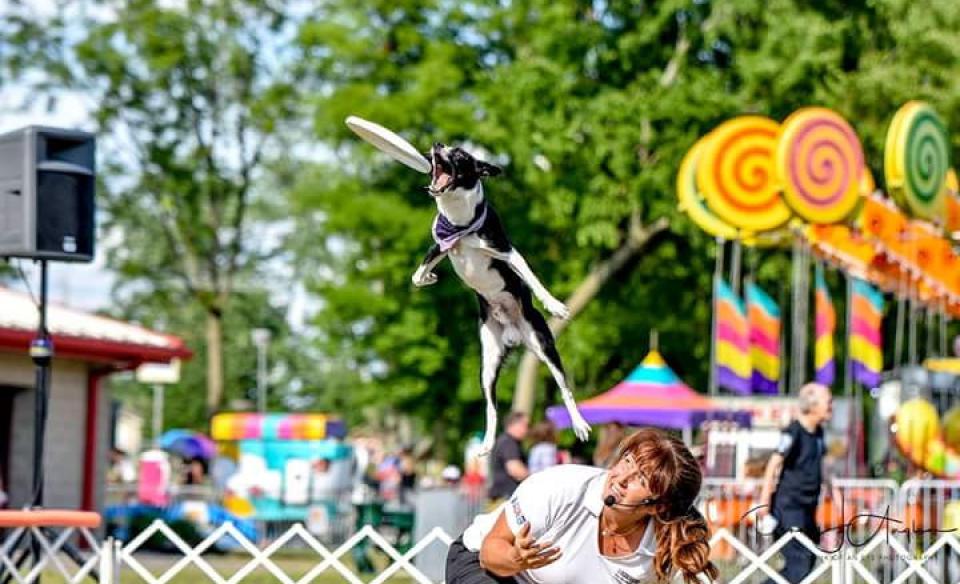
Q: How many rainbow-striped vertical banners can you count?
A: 4